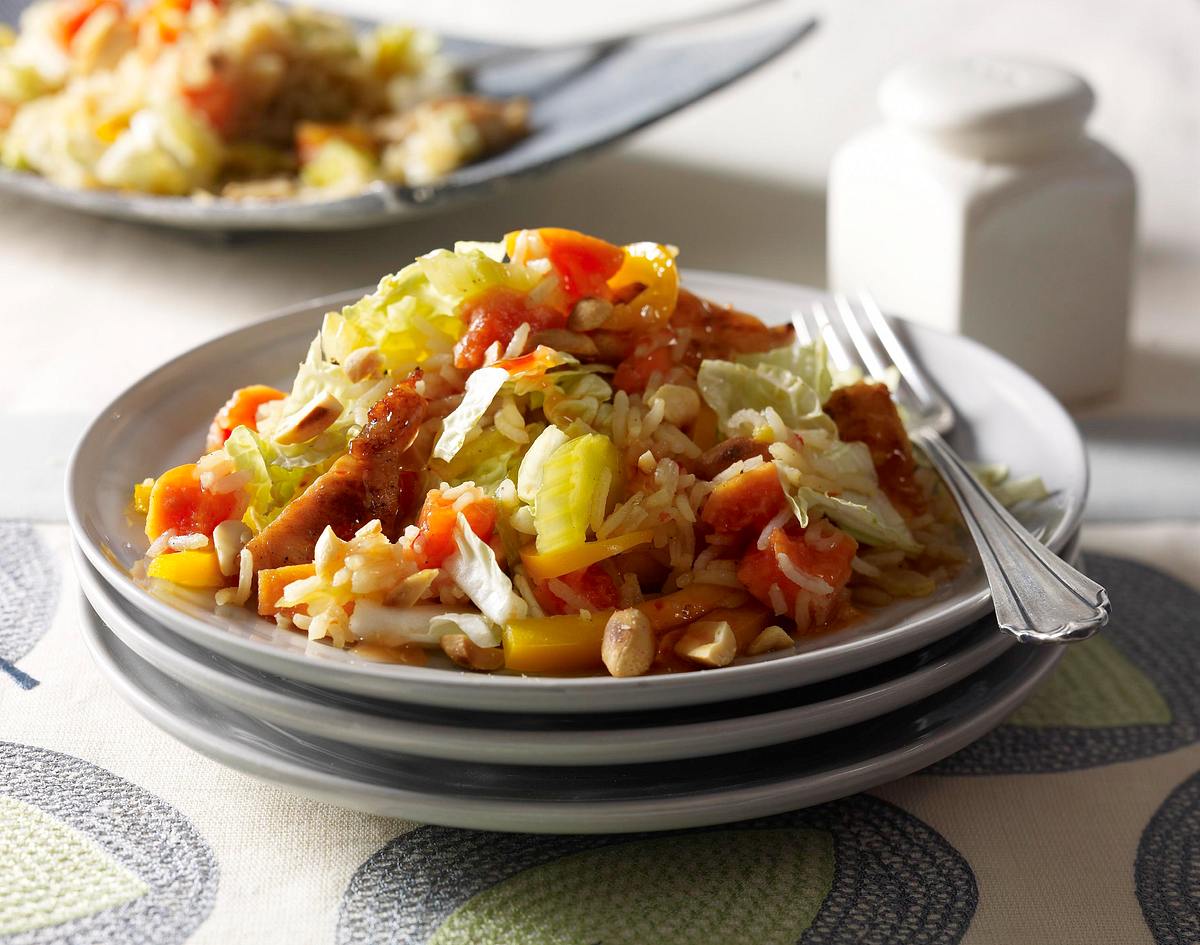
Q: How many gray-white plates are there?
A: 3